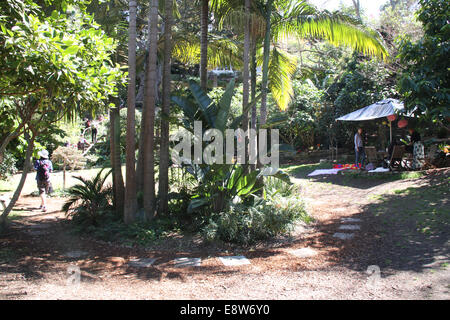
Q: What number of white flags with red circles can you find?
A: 0